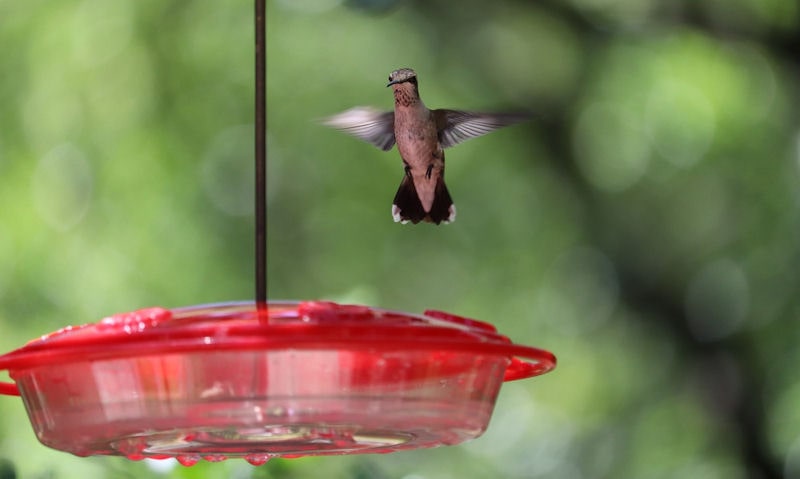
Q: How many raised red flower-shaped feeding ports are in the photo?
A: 3